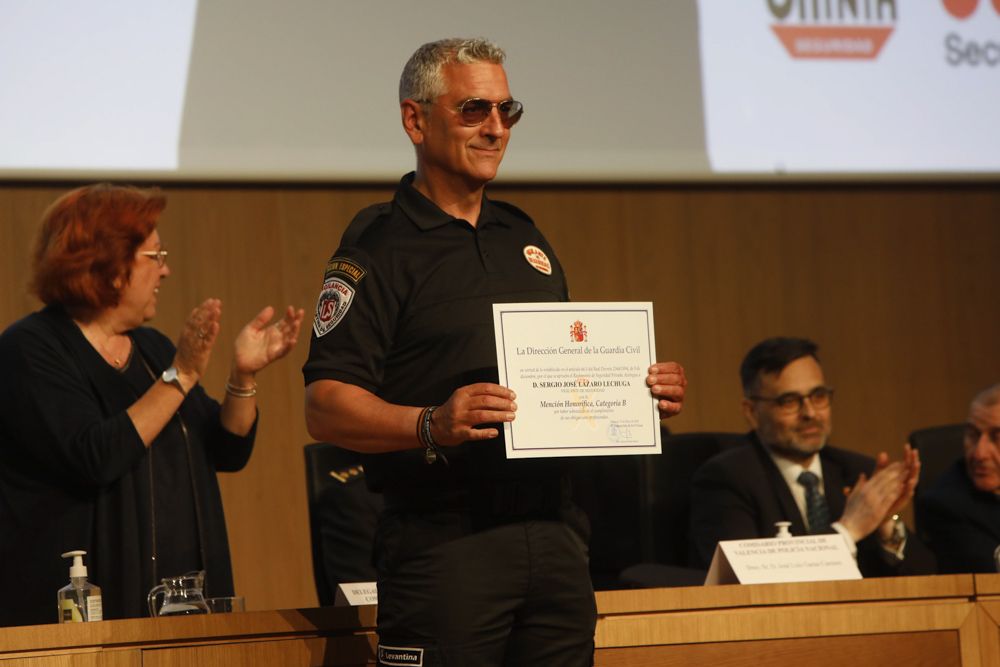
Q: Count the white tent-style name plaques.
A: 2